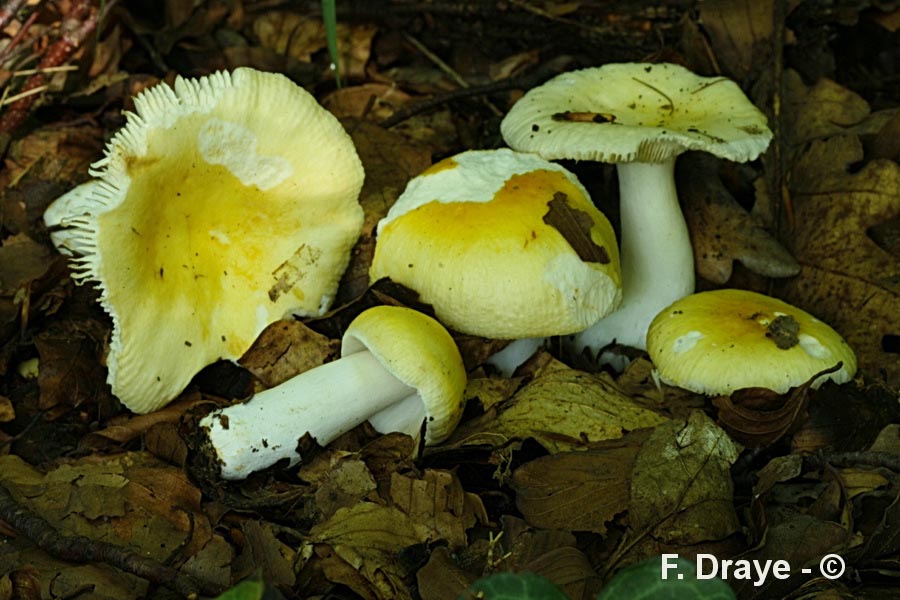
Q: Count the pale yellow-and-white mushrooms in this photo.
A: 5